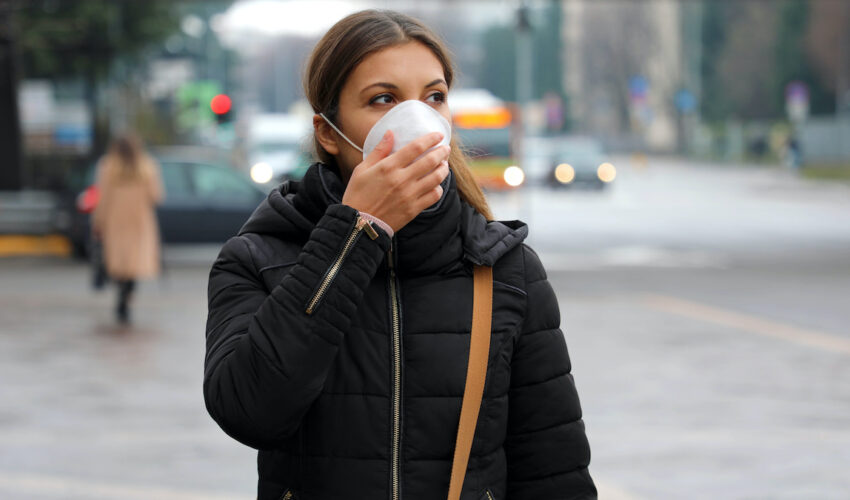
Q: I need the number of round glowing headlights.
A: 4